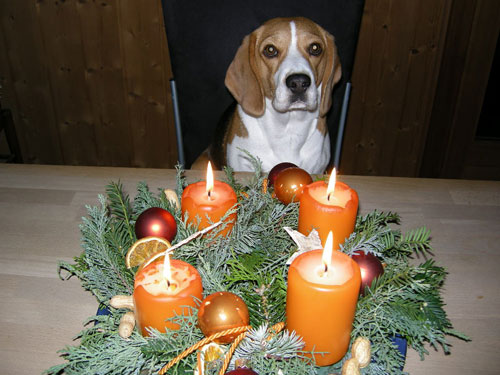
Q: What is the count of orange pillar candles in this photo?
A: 4